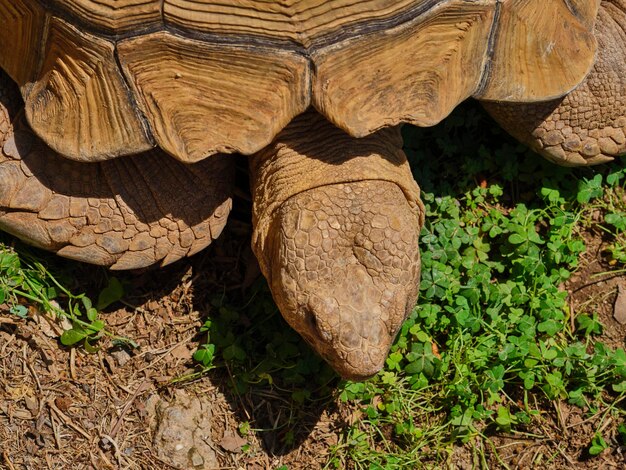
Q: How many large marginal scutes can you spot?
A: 4